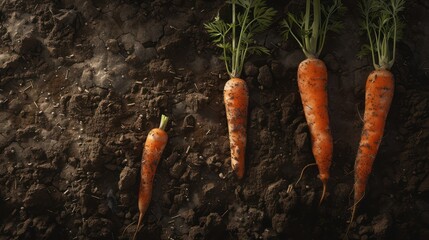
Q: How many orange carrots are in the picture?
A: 4